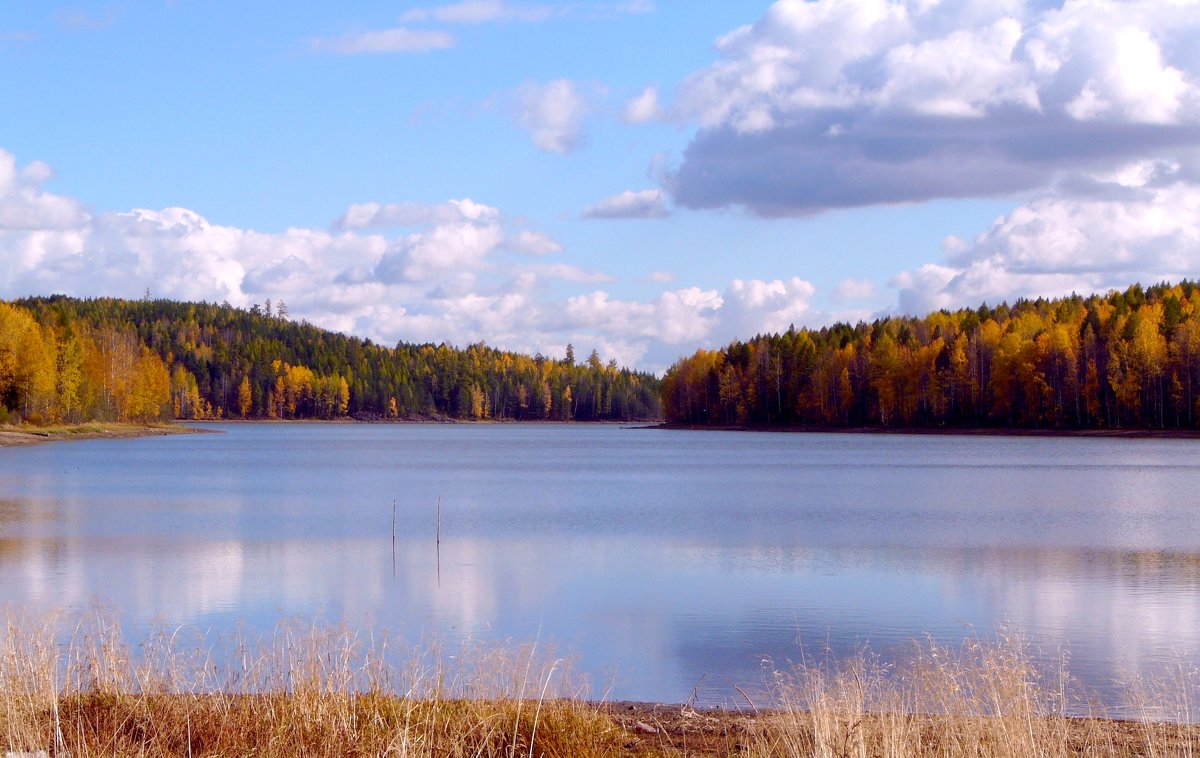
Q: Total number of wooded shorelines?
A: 2